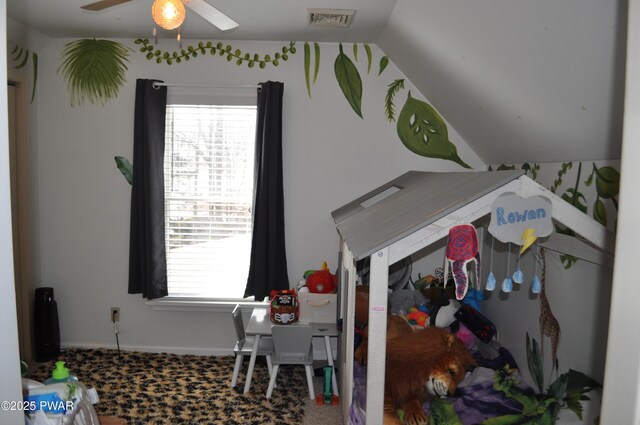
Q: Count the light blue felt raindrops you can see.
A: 4